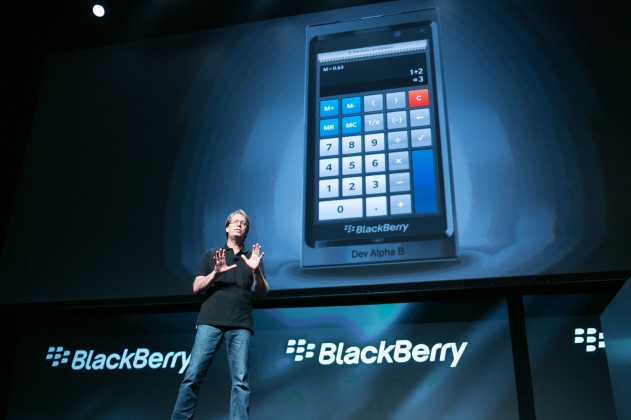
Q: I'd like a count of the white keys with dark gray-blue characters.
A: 11